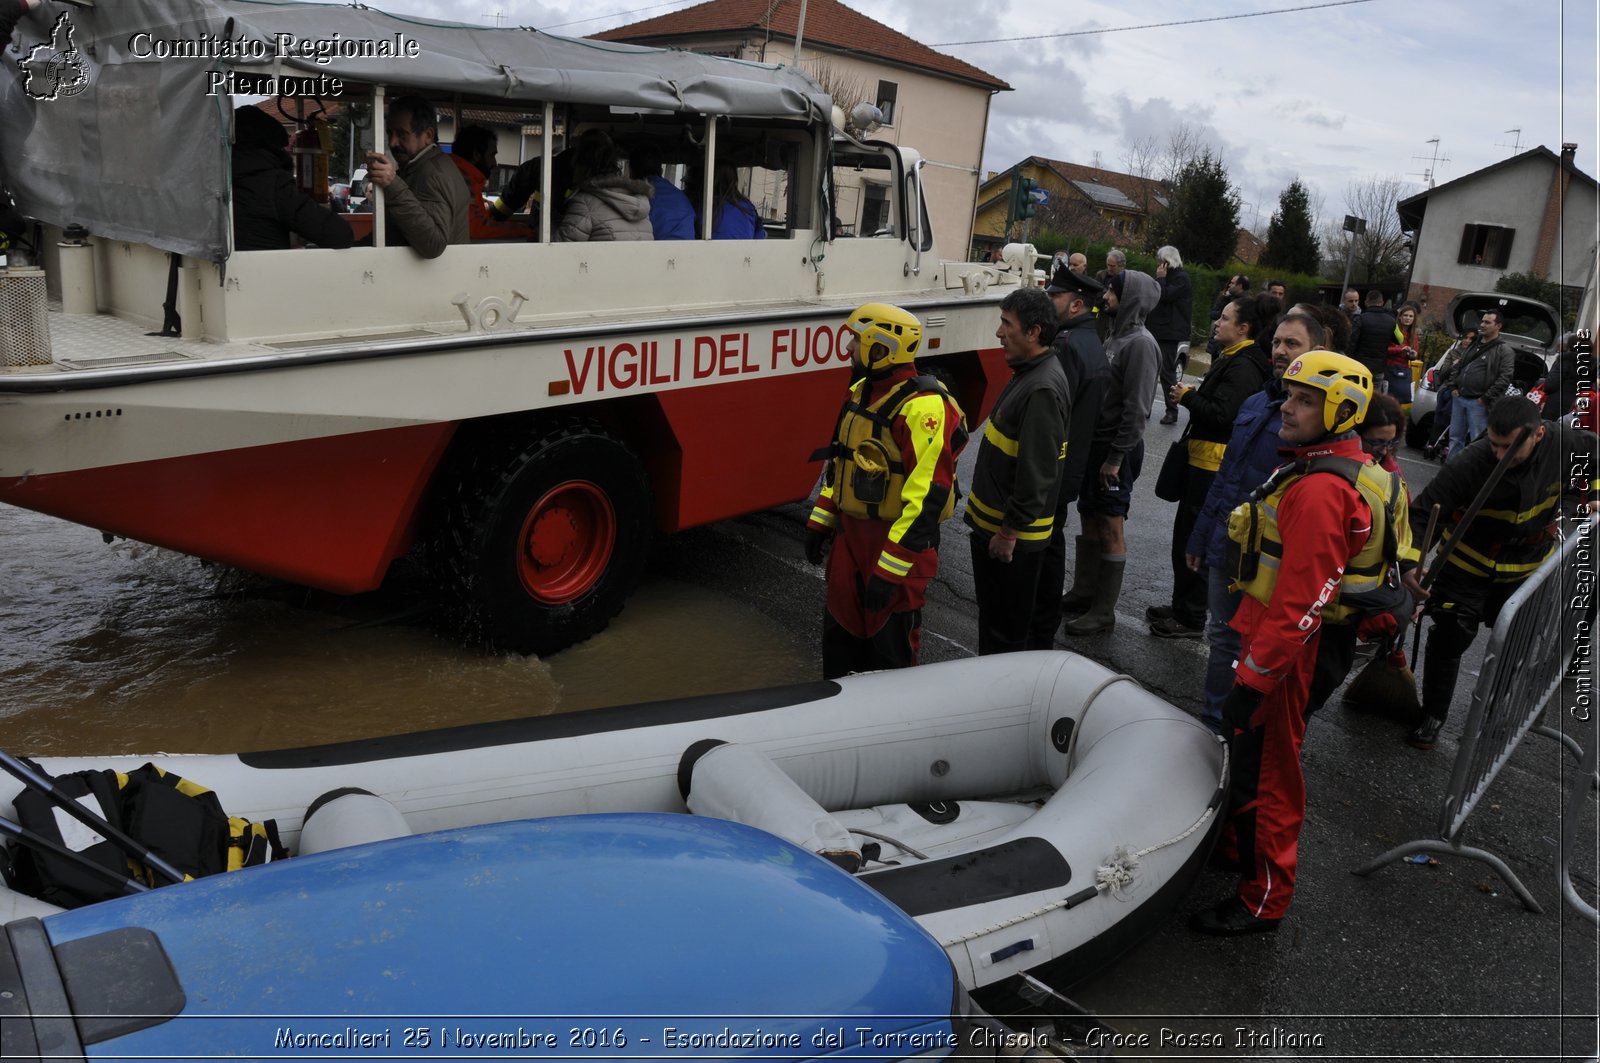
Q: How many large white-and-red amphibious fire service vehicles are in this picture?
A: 1